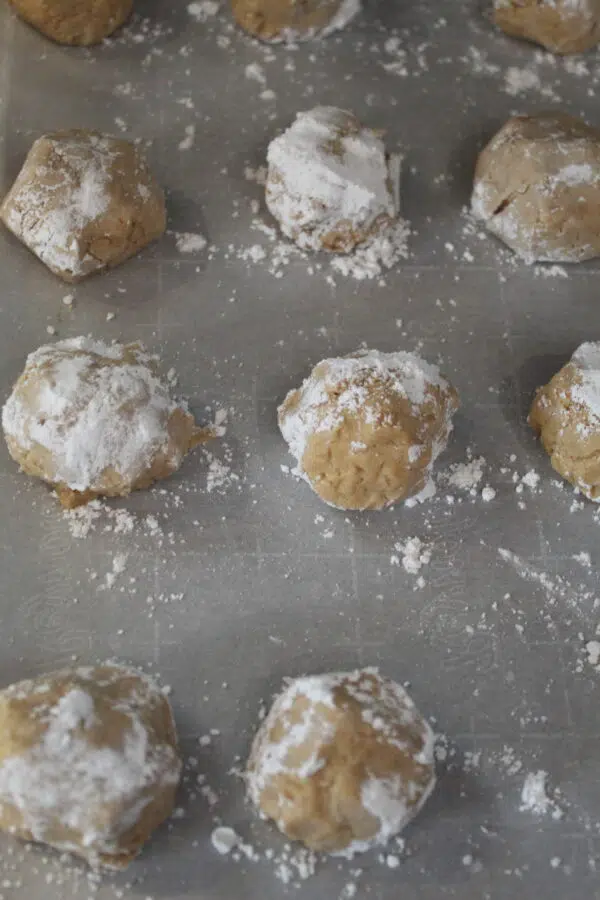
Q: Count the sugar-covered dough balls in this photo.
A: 11